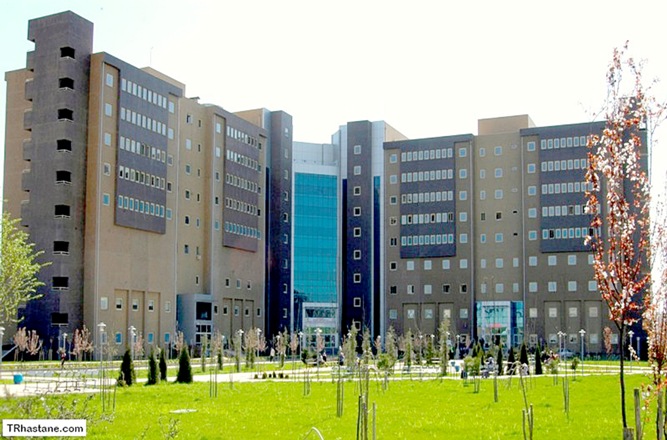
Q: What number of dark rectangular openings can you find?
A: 9